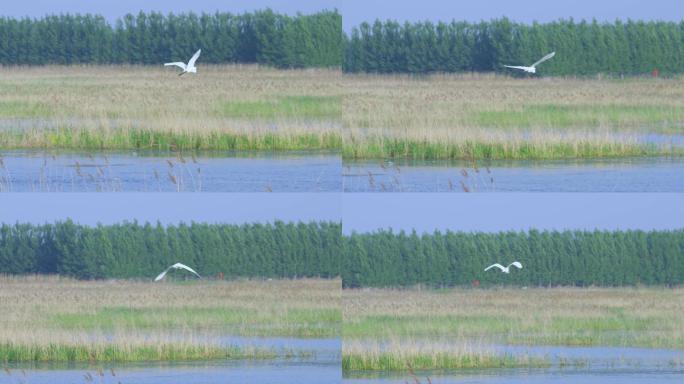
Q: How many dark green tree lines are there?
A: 4